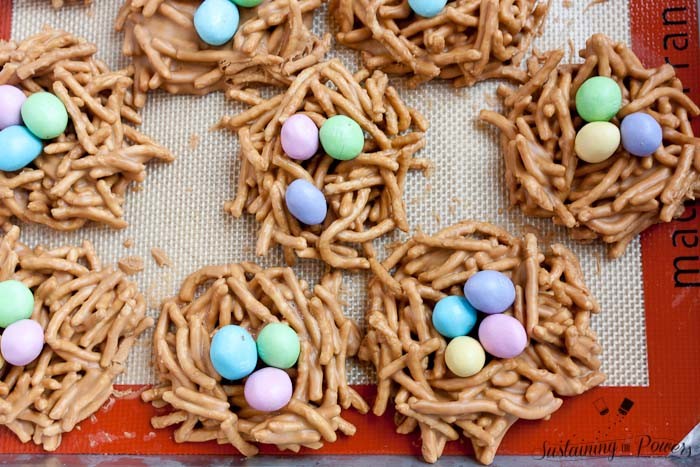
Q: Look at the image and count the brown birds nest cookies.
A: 8